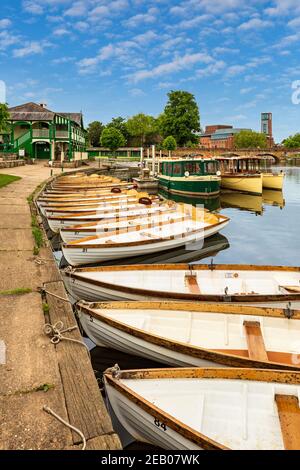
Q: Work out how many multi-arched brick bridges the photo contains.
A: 1